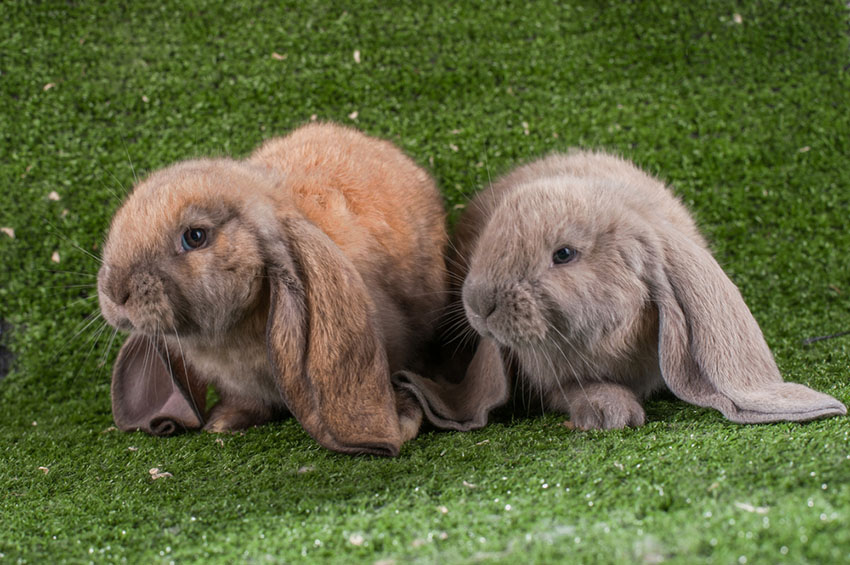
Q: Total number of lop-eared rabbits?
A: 2